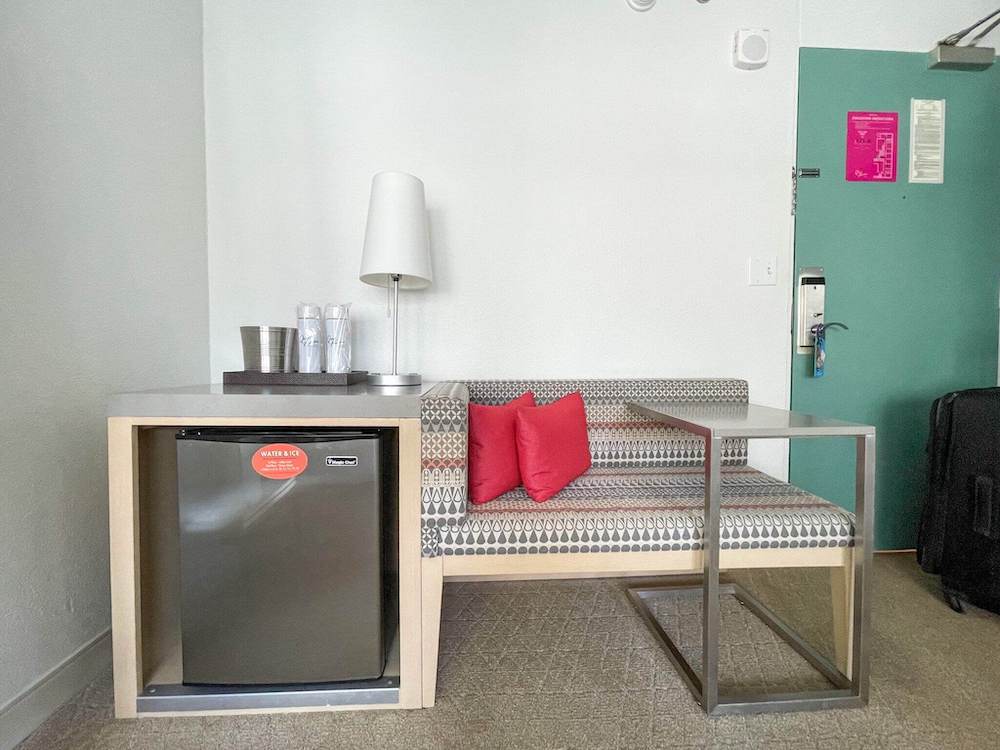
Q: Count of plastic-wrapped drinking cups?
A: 2